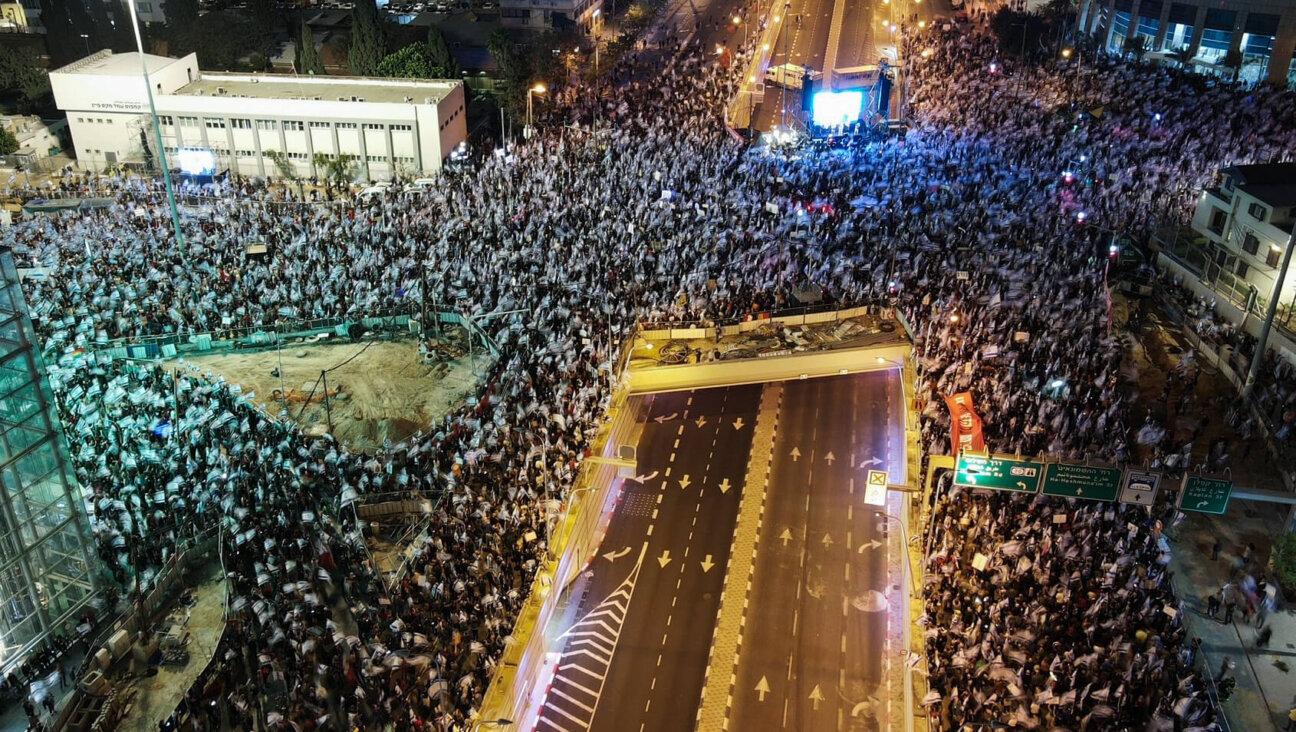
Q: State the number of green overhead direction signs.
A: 3